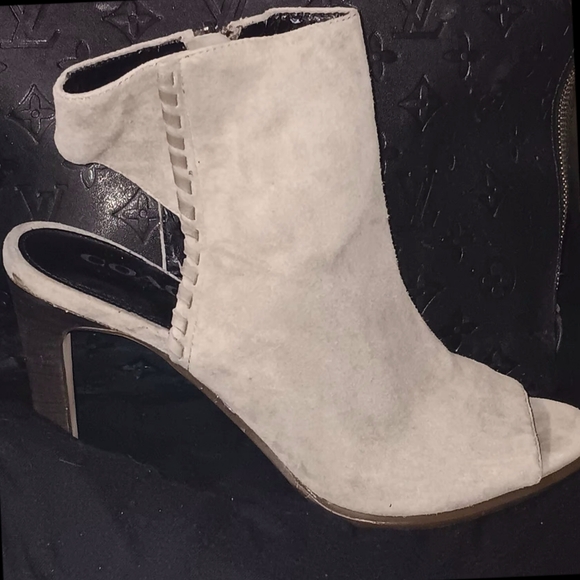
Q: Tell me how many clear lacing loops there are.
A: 13